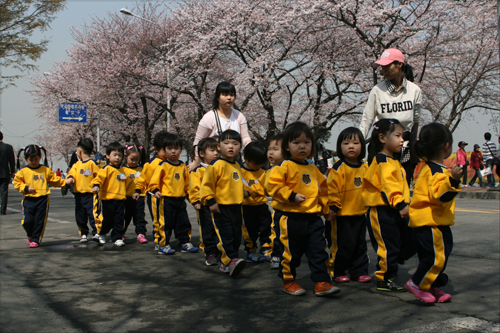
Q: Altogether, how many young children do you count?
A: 14